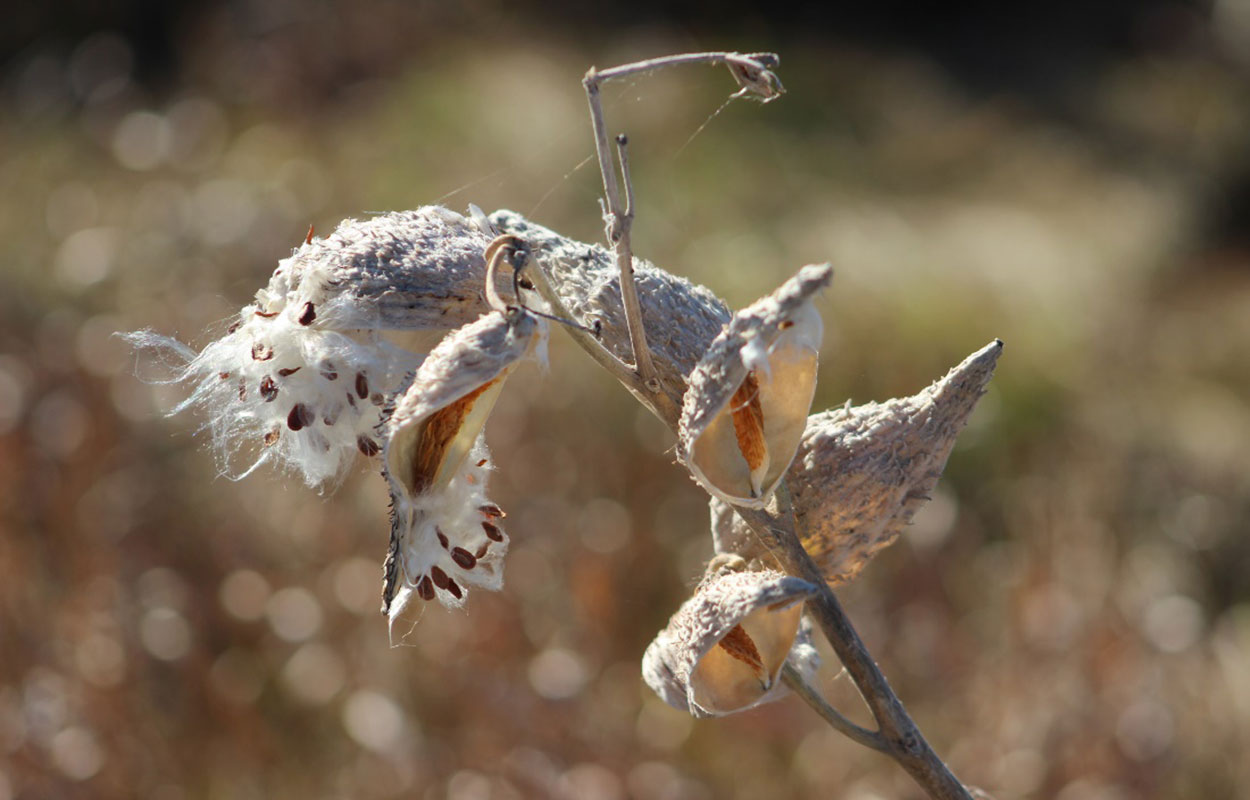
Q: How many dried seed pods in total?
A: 6